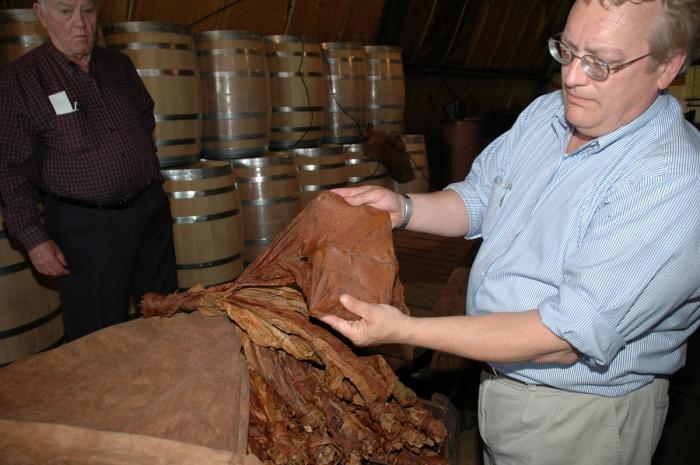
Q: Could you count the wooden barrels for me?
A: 12